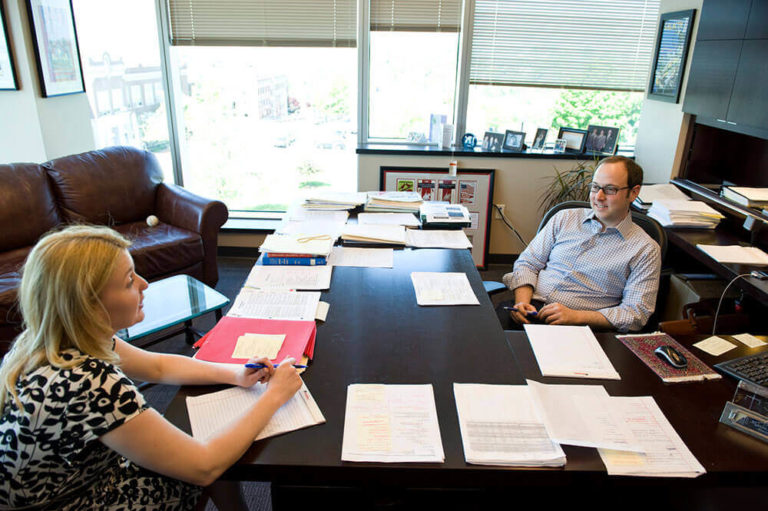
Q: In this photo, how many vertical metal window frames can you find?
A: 3